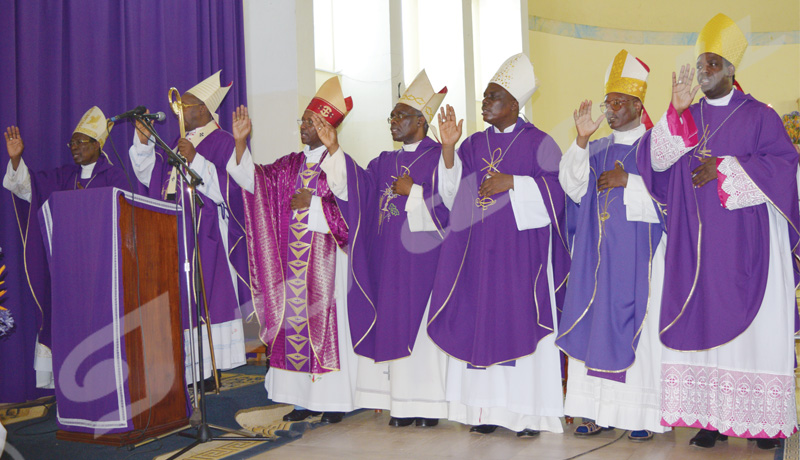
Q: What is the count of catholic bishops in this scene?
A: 7